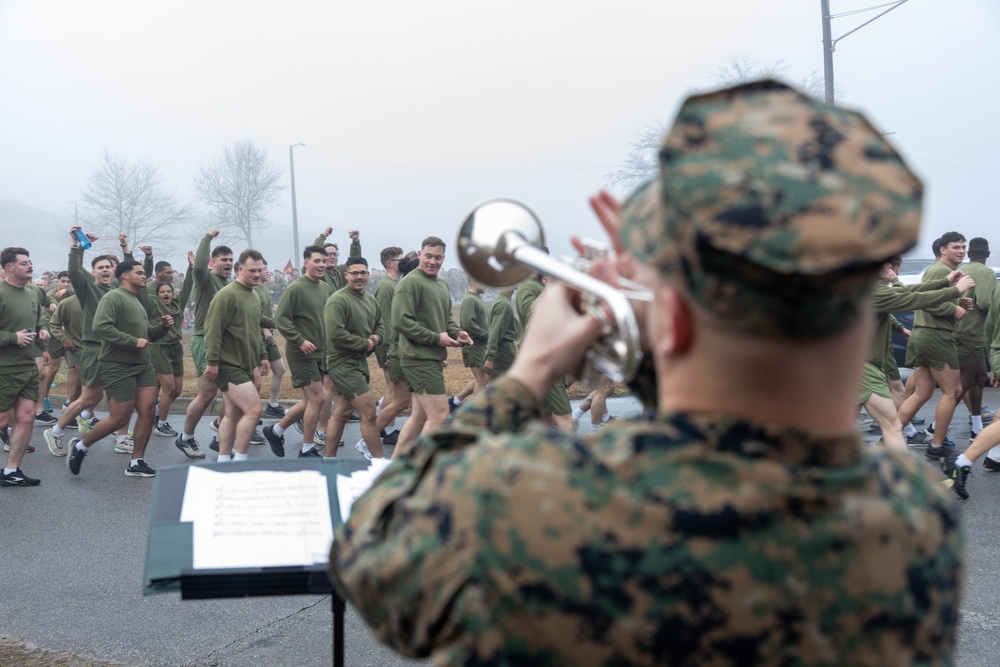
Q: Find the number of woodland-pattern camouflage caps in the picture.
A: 1